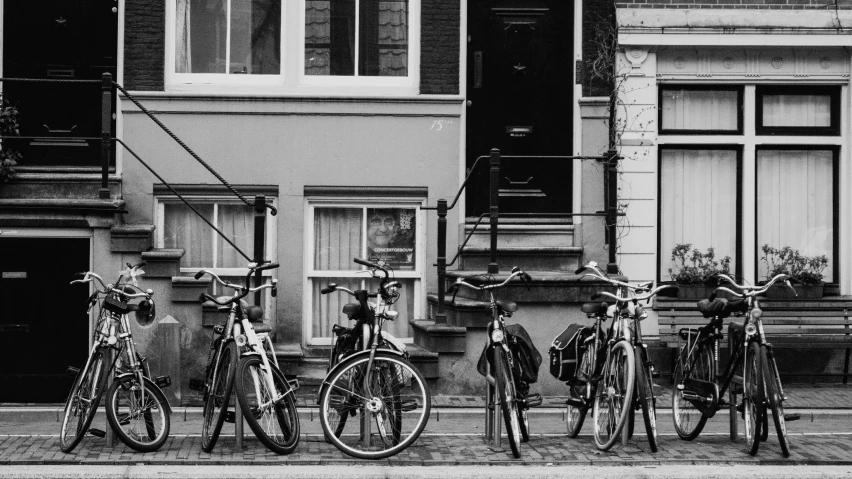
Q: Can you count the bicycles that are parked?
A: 11